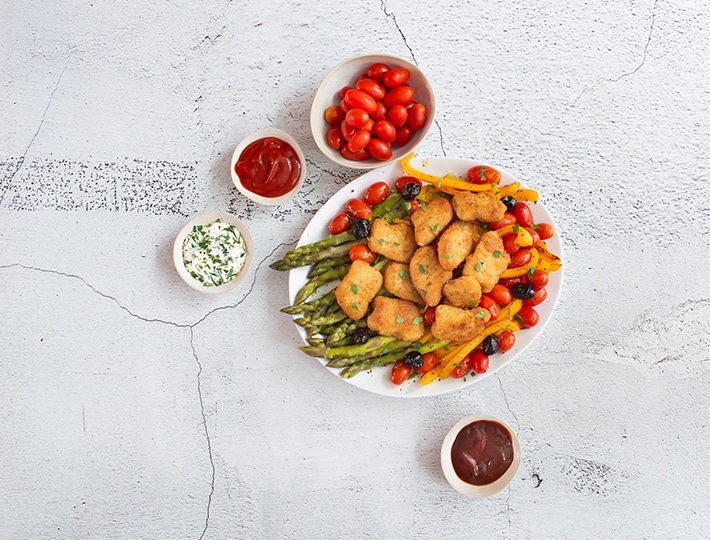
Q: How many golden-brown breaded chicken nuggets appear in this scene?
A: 11